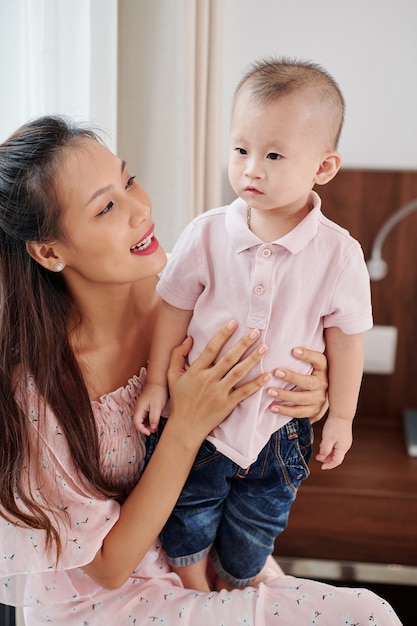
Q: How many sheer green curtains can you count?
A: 0